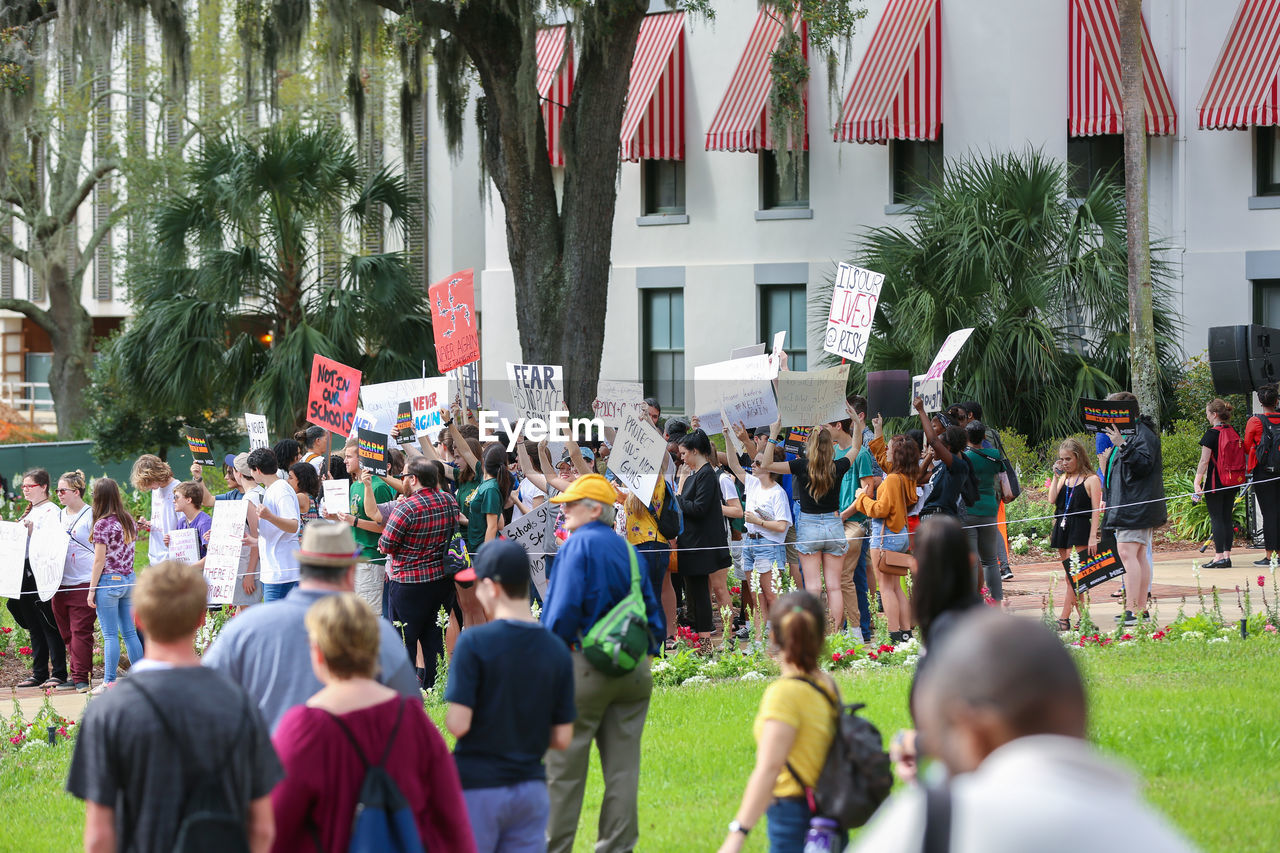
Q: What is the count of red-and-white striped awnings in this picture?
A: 6